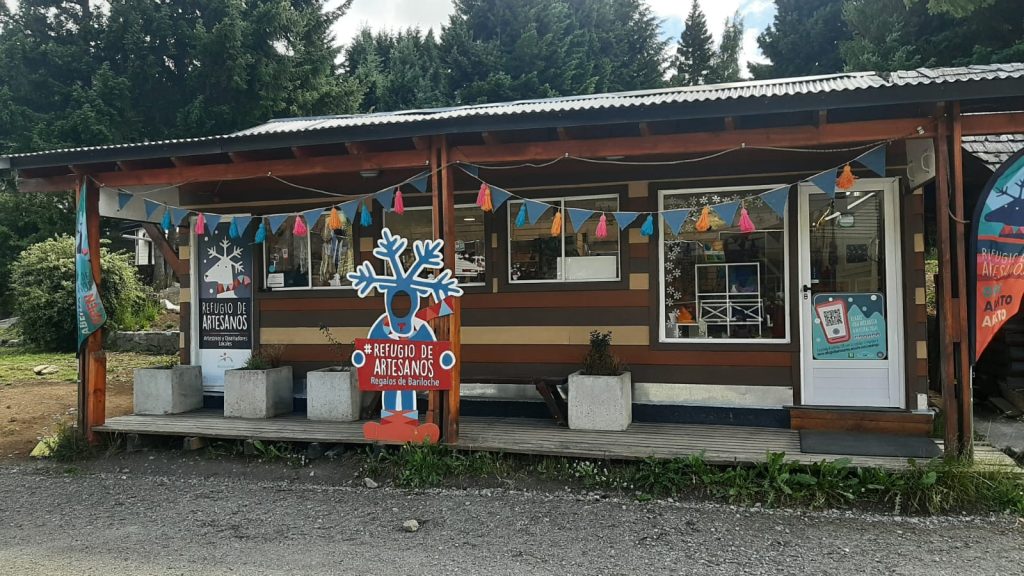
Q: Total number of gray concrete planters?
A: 4